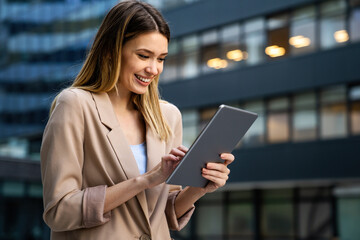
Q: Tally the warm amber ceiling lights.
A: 5